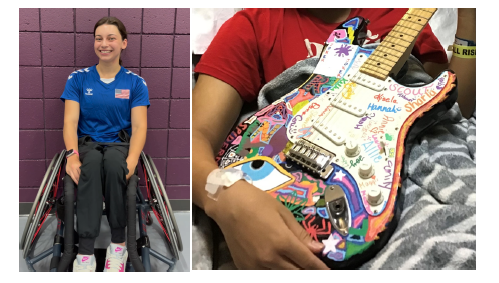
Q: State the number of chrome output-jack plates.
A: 1